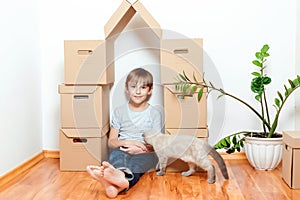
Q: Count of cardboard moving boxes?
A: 7